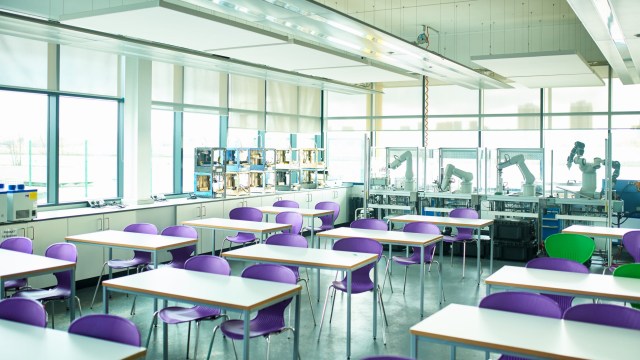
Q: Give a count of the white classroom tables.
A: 12